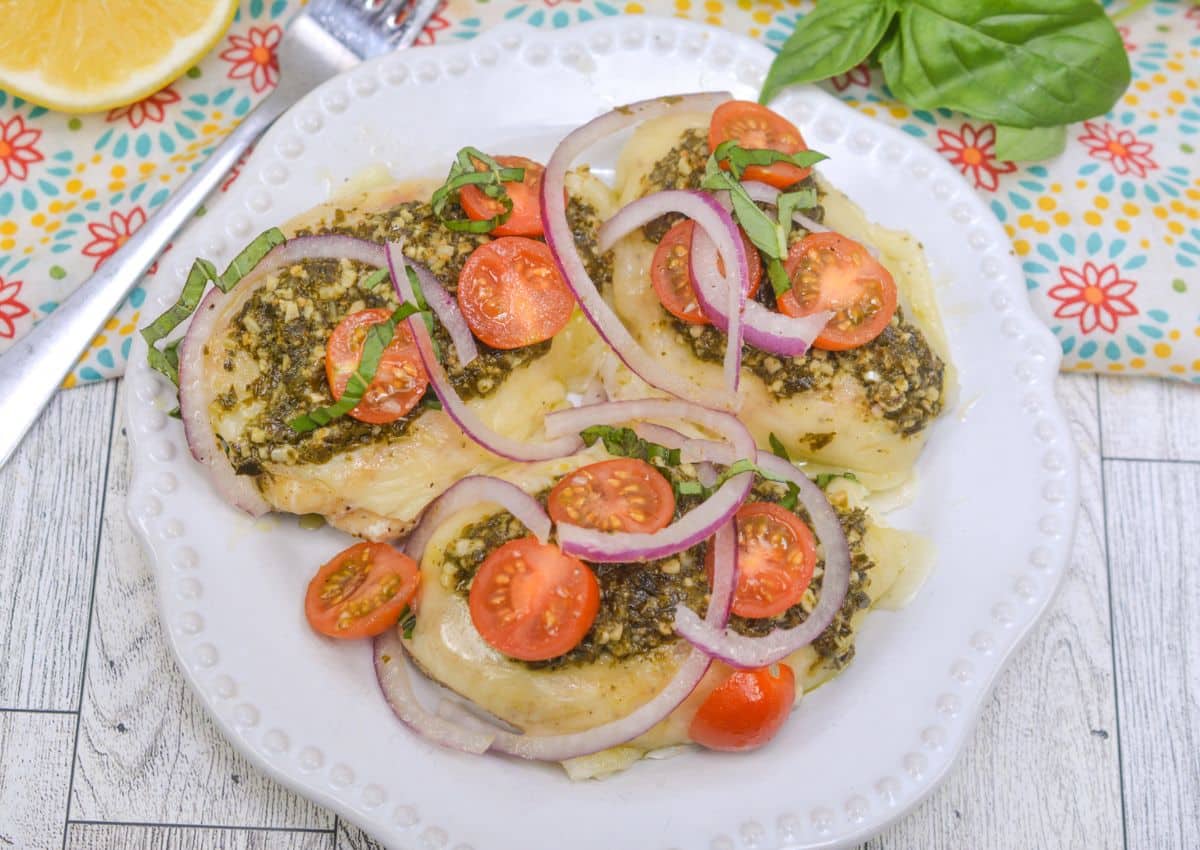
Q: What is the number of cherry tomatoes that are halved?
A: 11